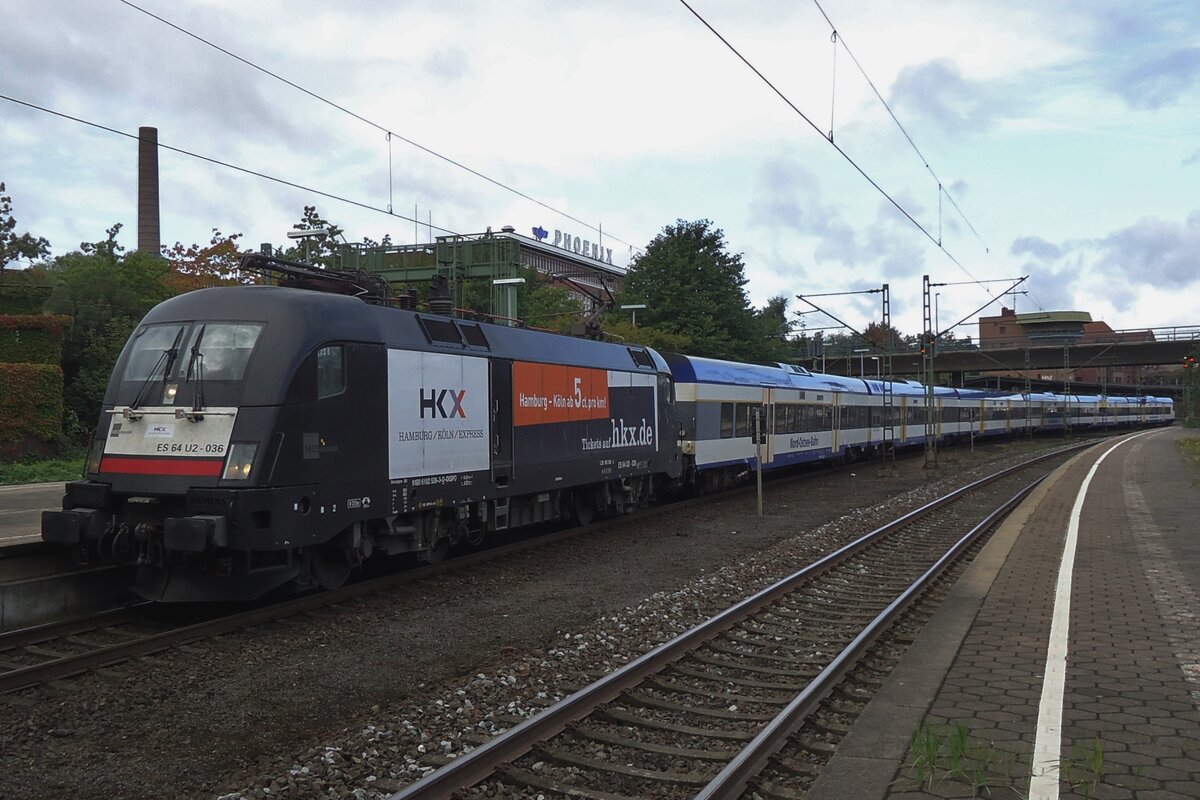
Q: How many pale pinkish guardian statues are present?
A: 0